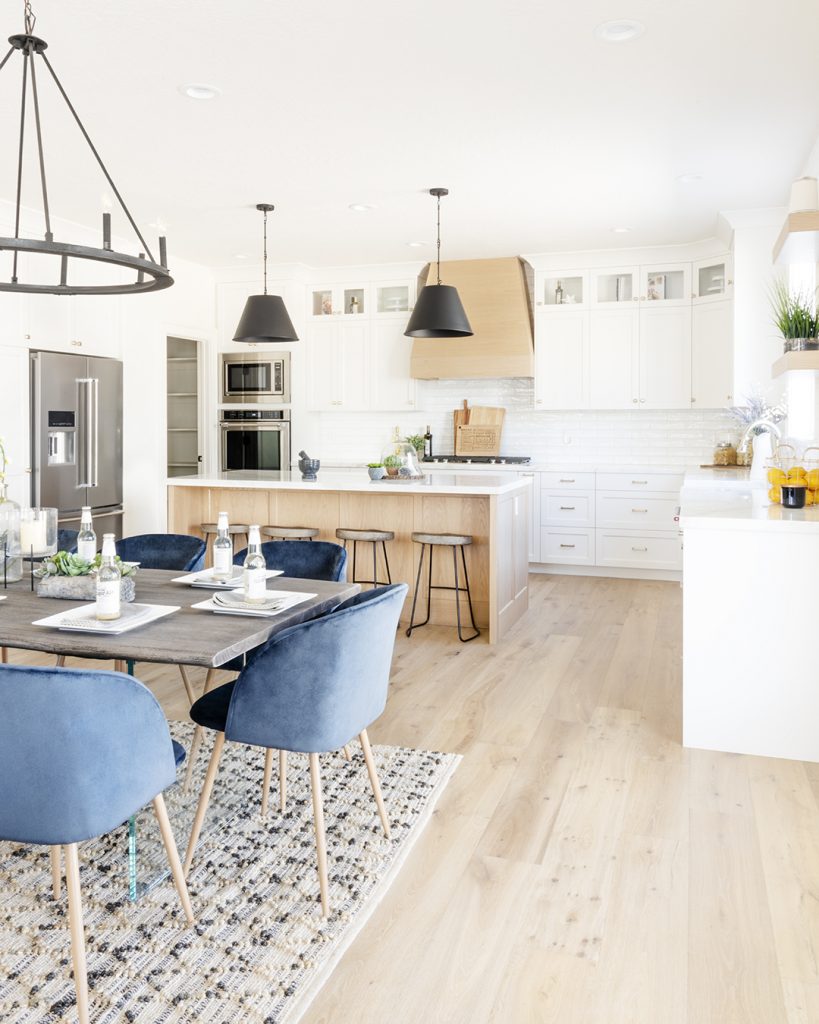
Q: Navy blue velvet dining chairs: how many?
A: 5